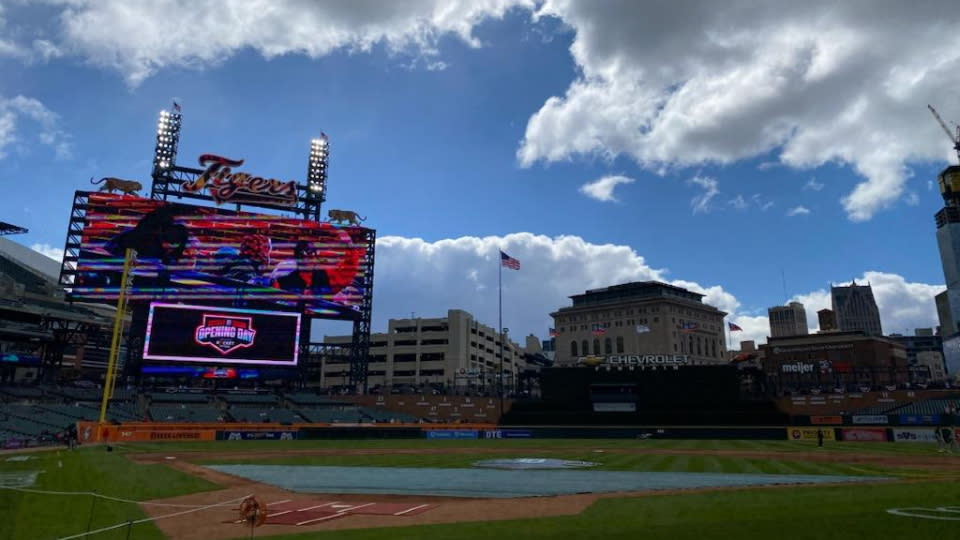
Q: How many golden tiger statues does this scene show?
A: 2